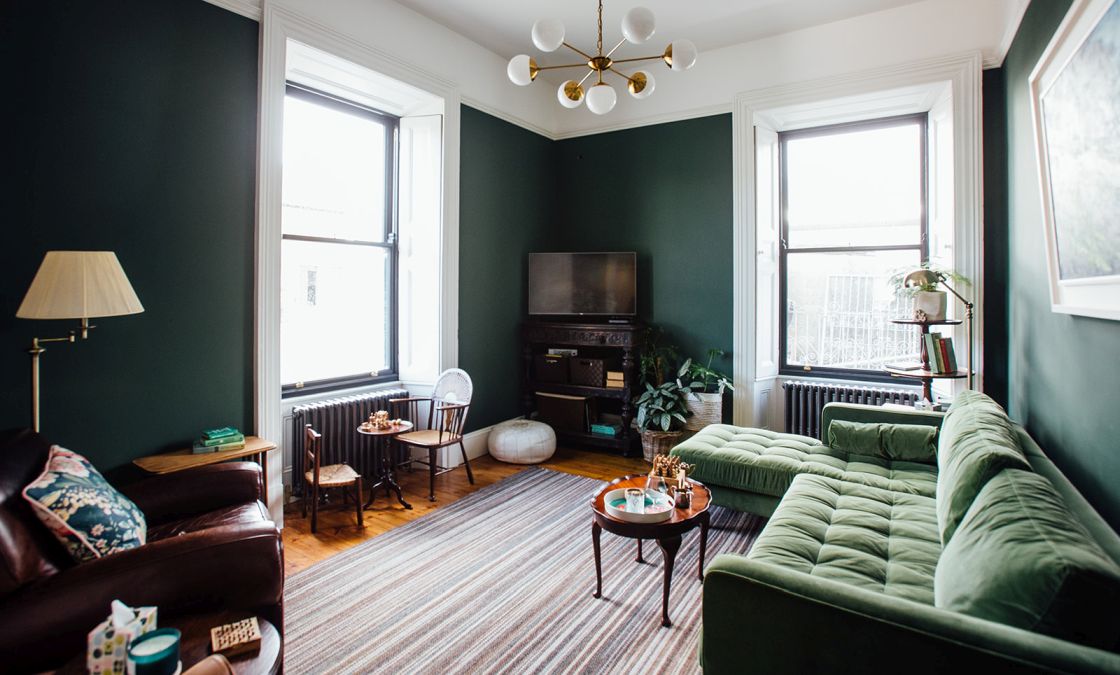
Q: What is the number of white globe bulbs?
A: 7